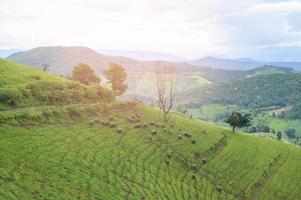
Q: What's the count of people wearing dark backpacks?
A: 0